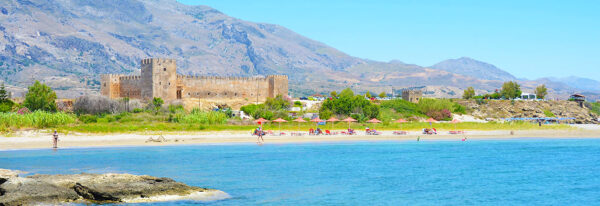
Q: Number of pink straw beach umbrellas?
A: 10